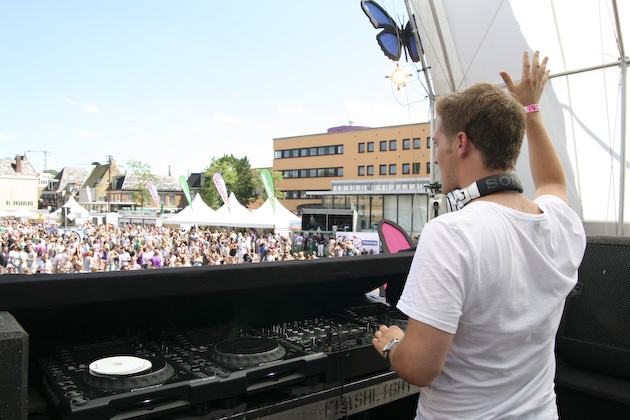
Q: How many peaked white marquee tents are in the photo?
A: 4